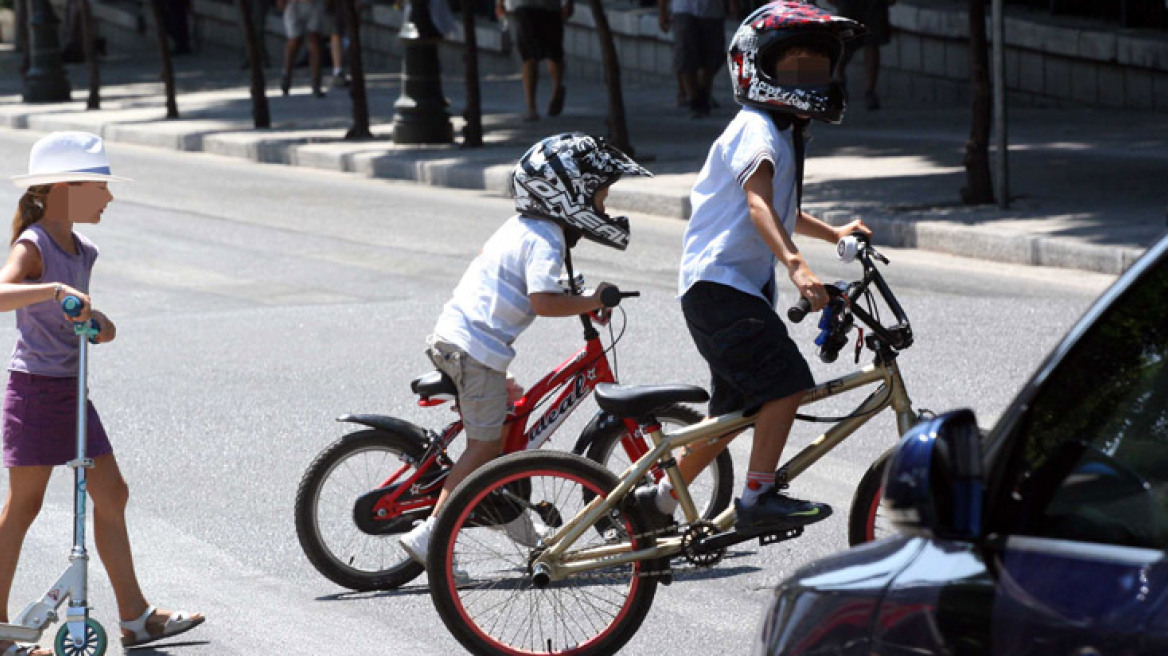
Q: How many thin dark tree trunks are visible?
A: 7